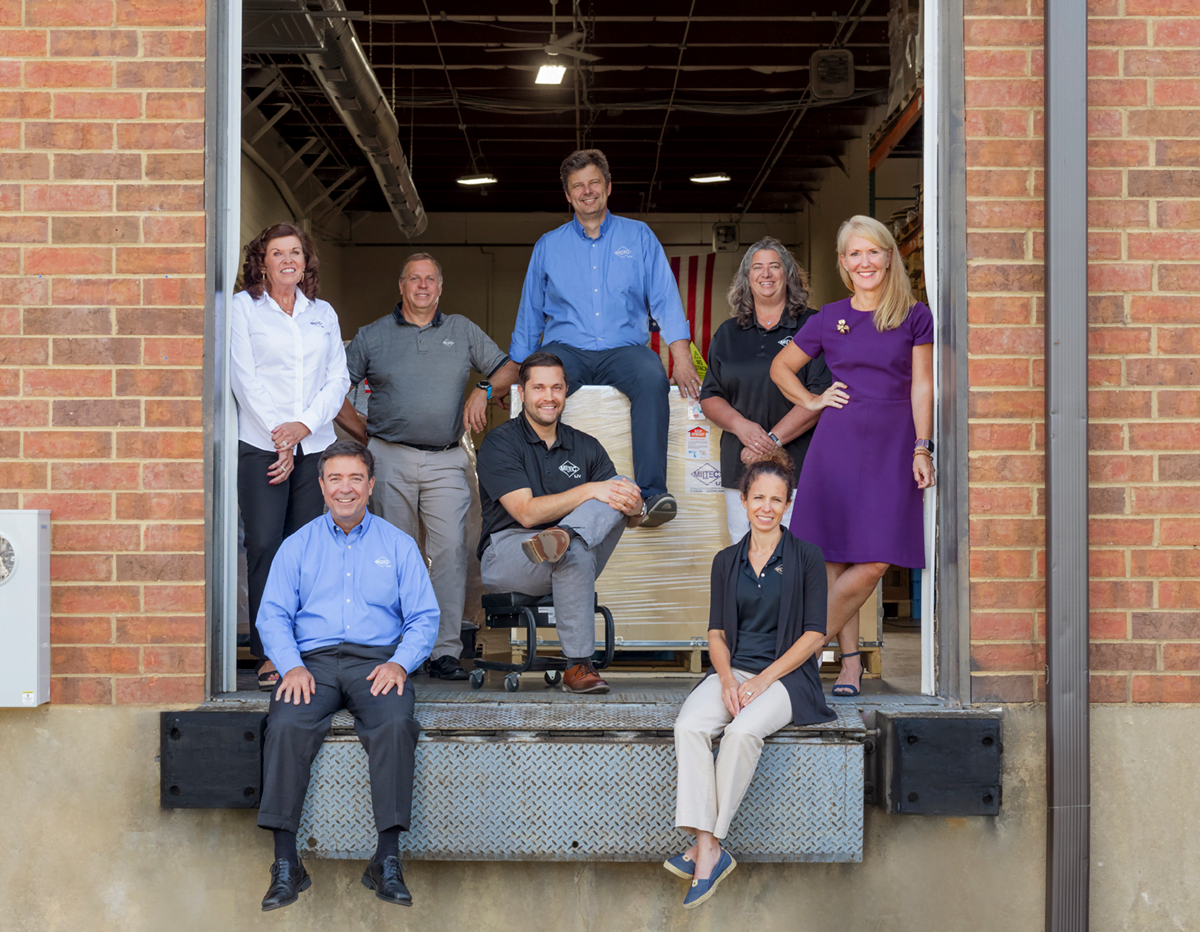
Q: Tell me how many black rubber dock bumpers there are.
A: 2